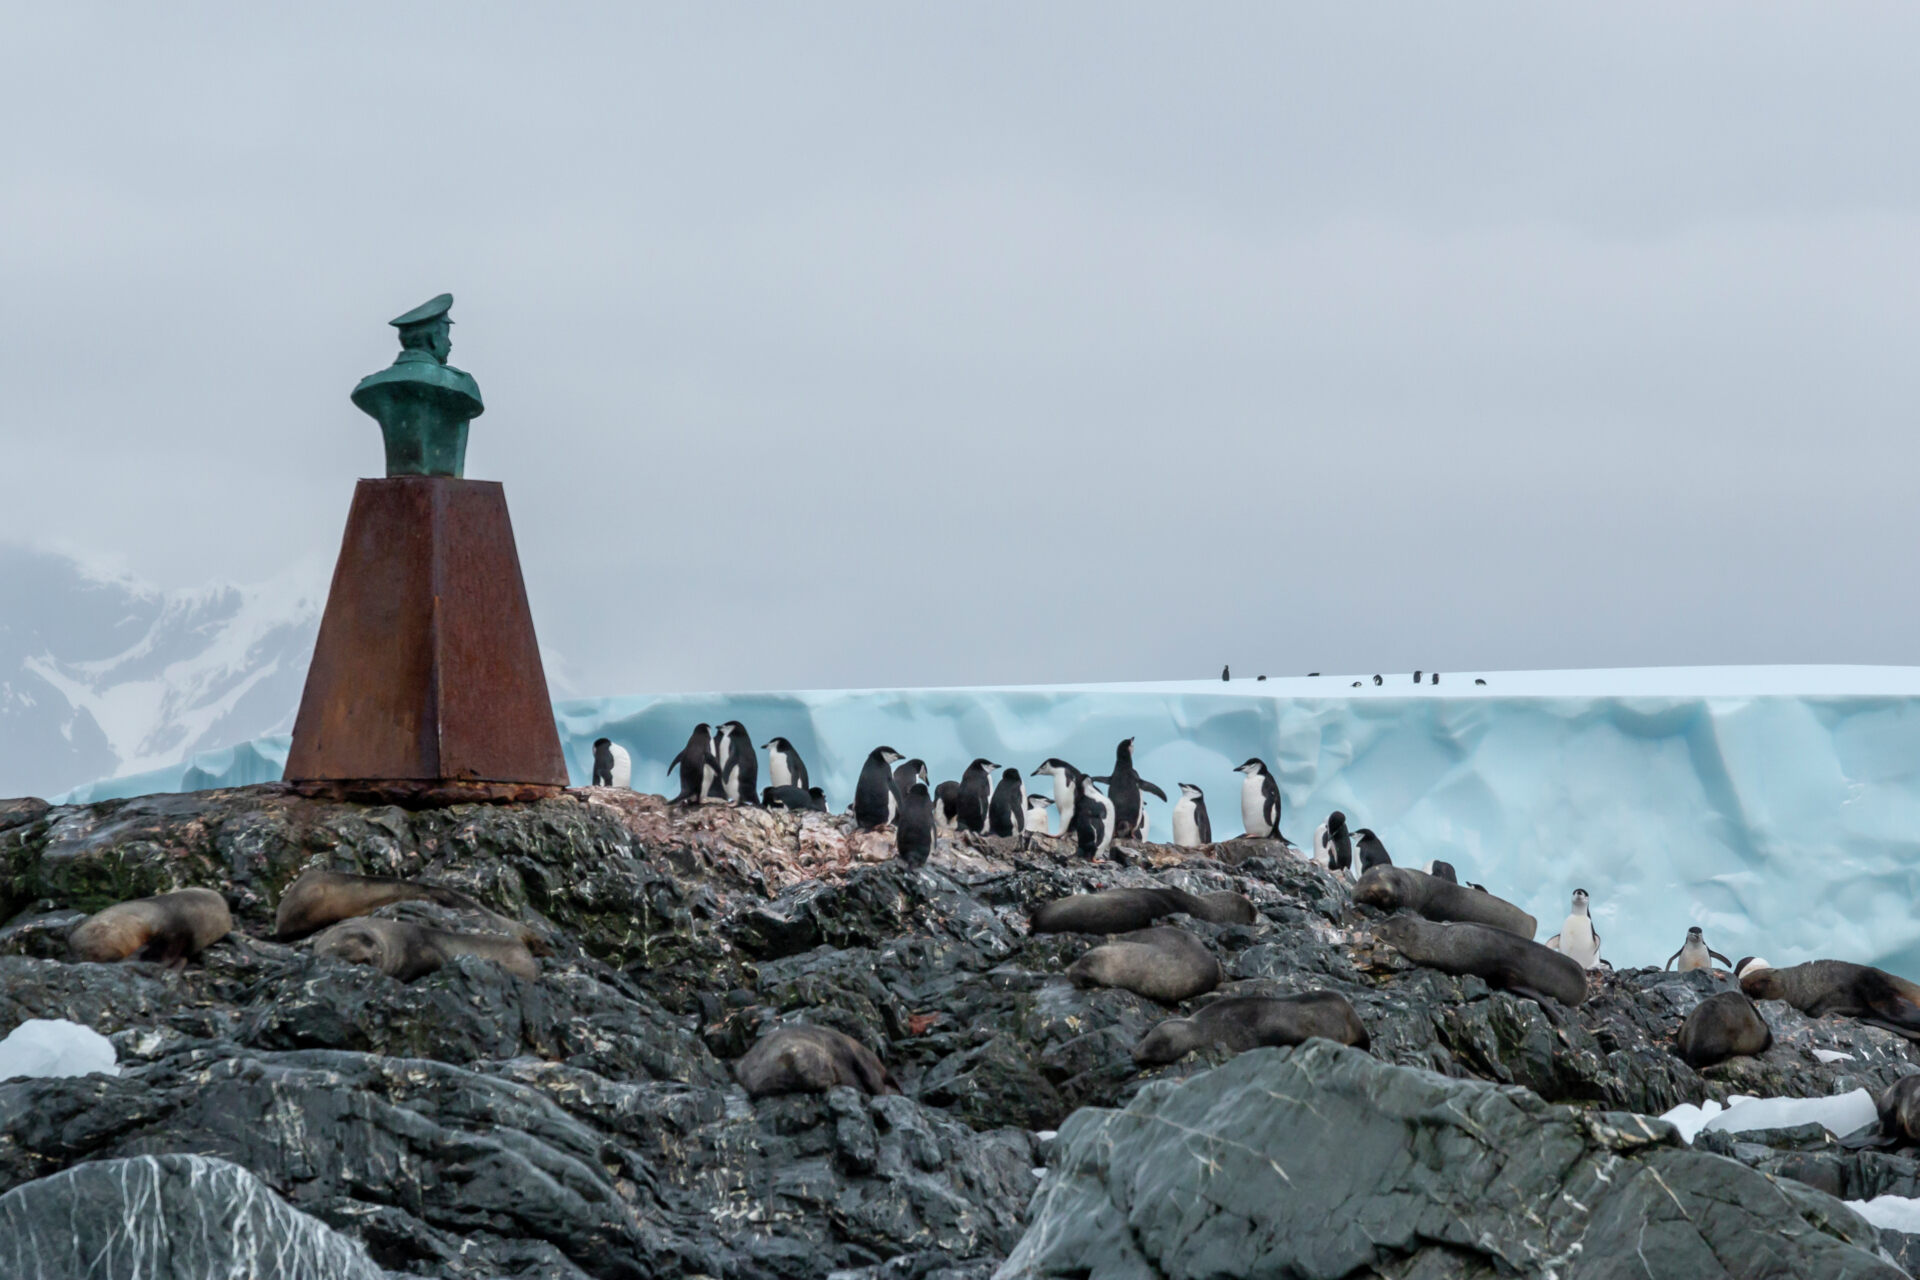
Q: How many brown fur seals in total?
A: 12